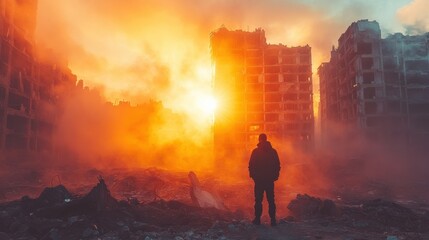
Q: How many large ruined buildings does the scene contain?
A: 3